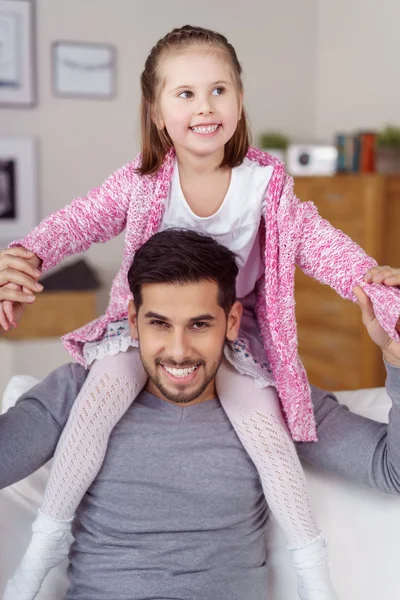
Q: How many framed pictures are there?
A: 3